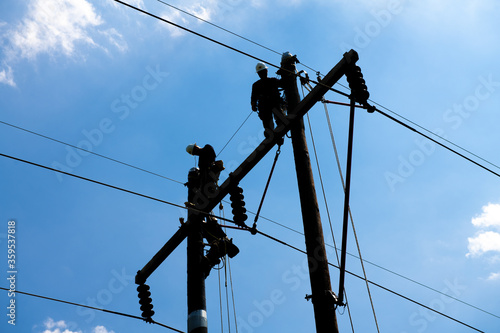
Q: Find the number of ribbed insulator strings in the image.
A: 3